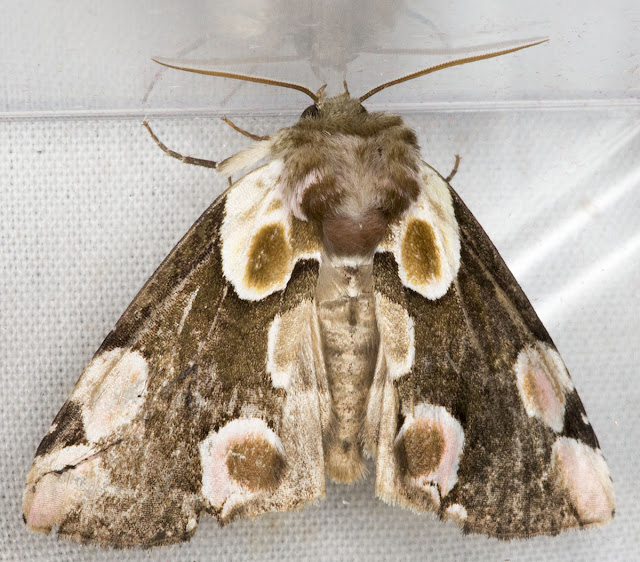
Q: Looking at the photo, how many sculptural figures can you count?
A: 0